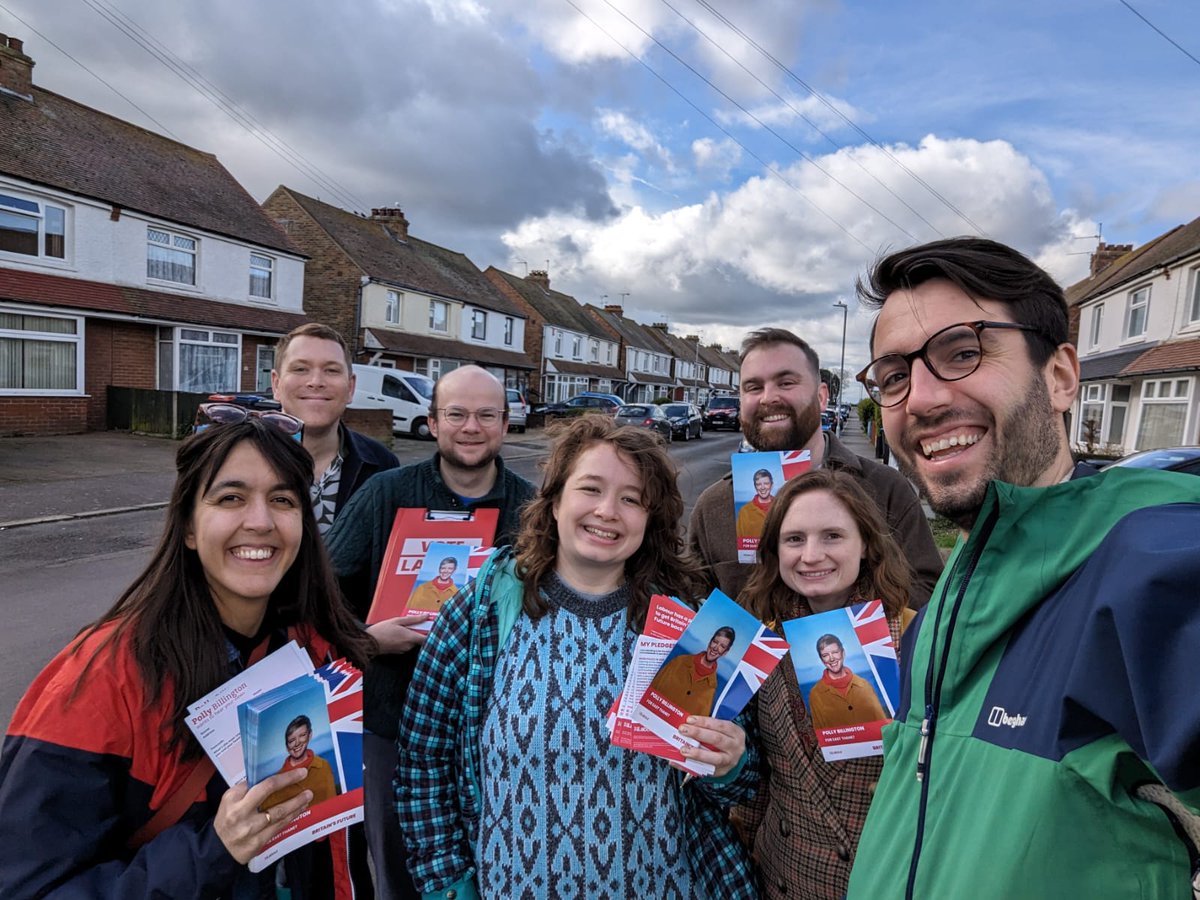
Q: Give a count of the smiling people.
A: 7